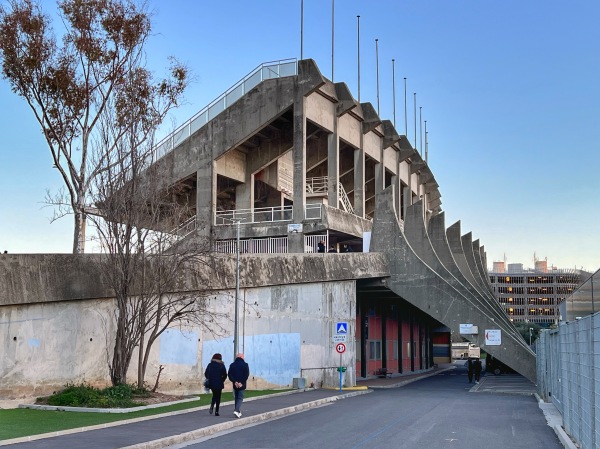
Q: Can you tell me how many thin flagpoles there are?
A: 10